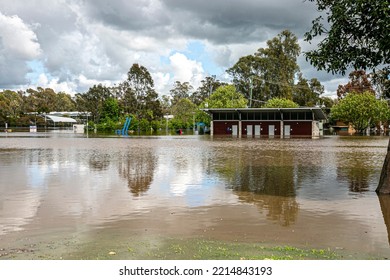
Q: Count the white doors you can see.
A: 5